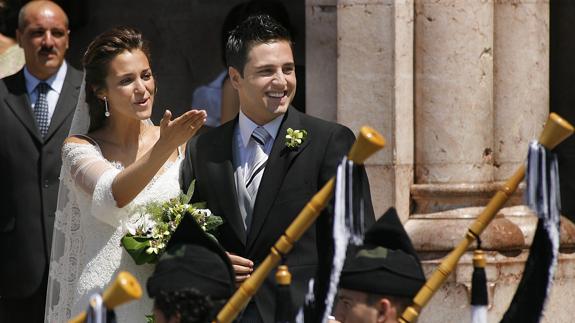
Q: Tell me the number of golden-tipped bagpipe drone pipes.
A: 3